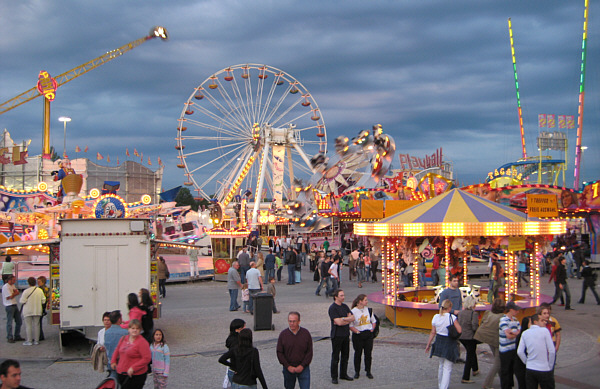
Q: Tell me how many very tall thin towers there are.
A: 2